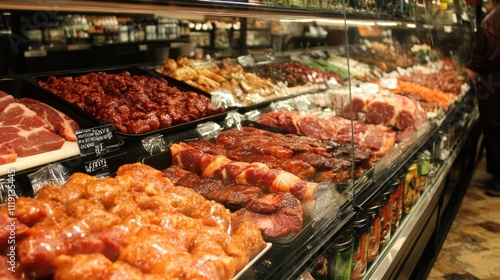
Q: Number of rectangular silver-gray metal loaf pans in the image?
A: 0